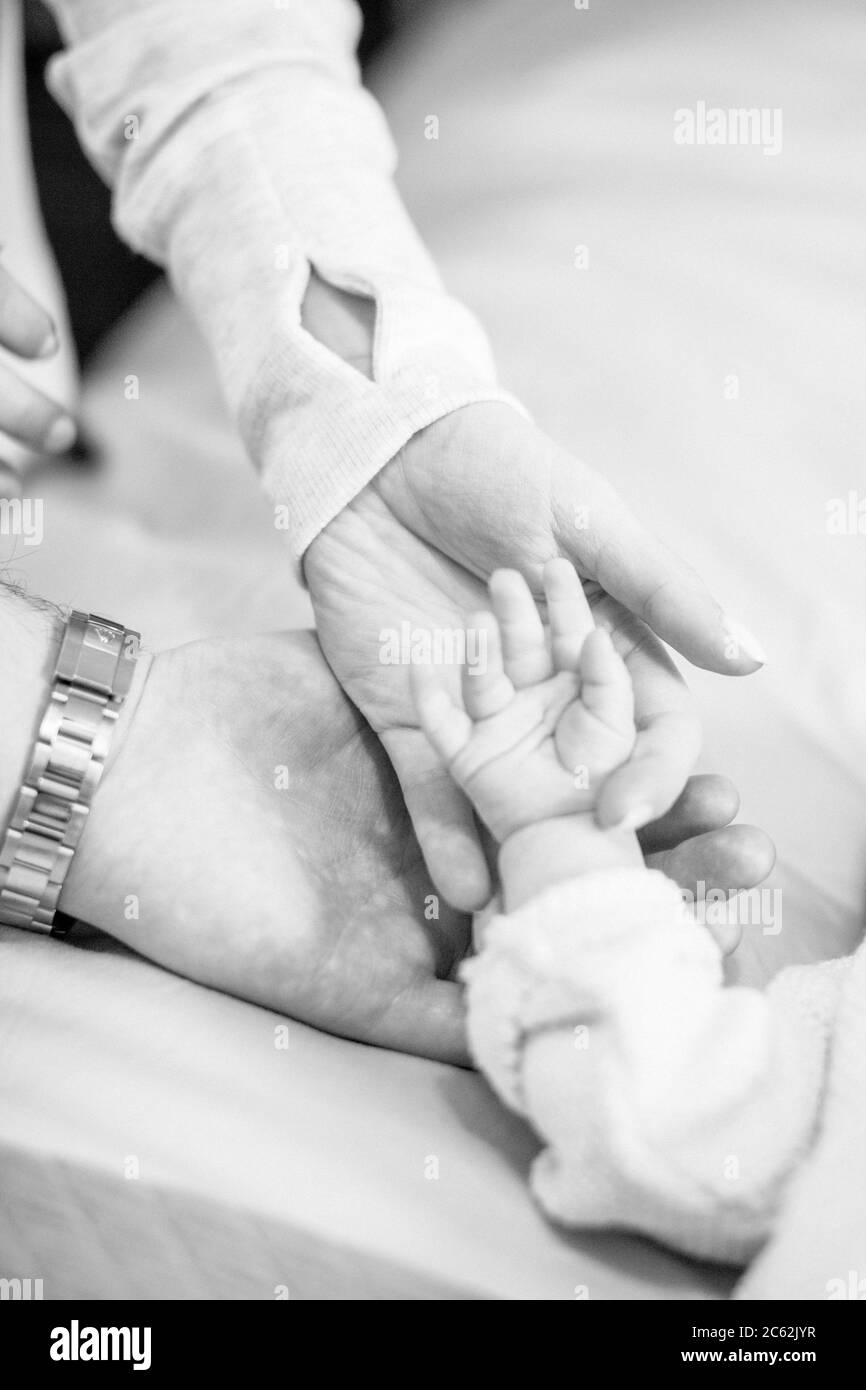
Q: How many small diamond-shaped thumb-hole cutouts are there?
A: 1